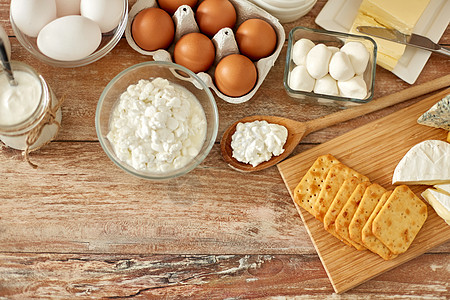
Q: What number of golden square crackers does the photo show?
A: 7